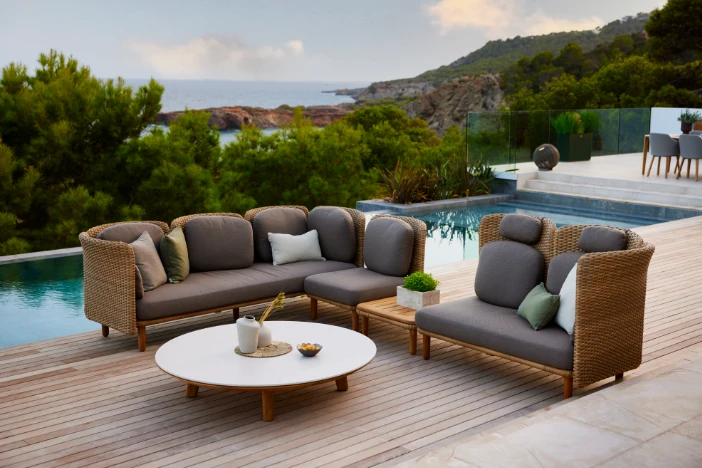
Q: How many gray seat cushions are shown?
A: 3